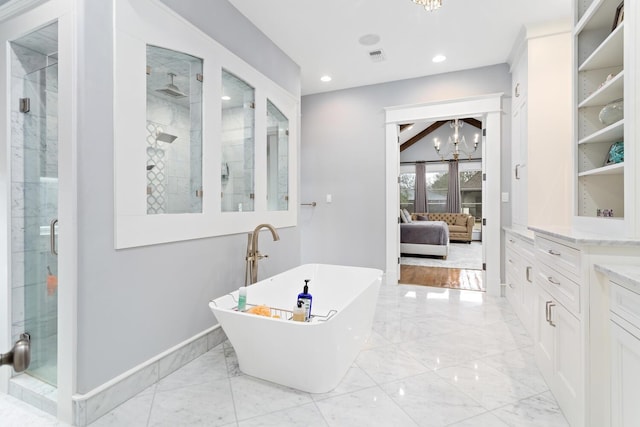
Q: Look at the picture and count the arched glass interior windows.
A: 3